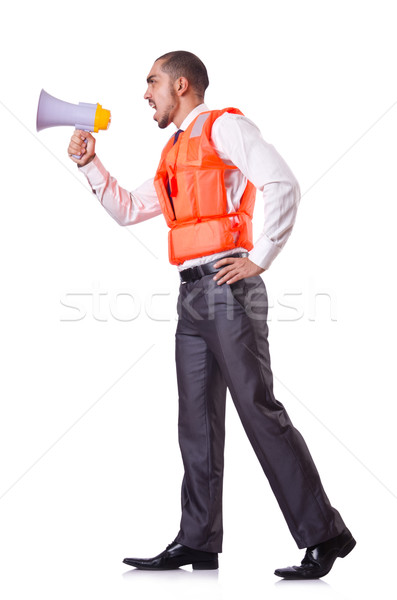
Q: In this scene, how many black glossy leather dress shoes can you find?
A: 2